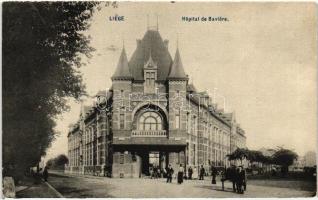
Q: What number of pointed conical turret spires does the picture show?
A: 2